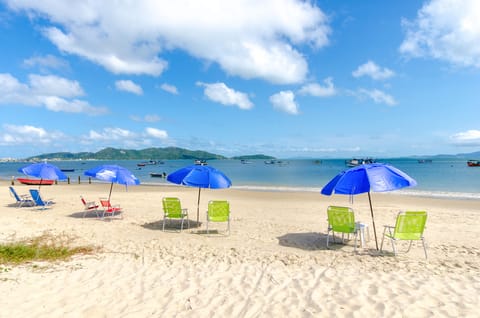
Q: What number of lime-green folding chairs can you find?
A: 4